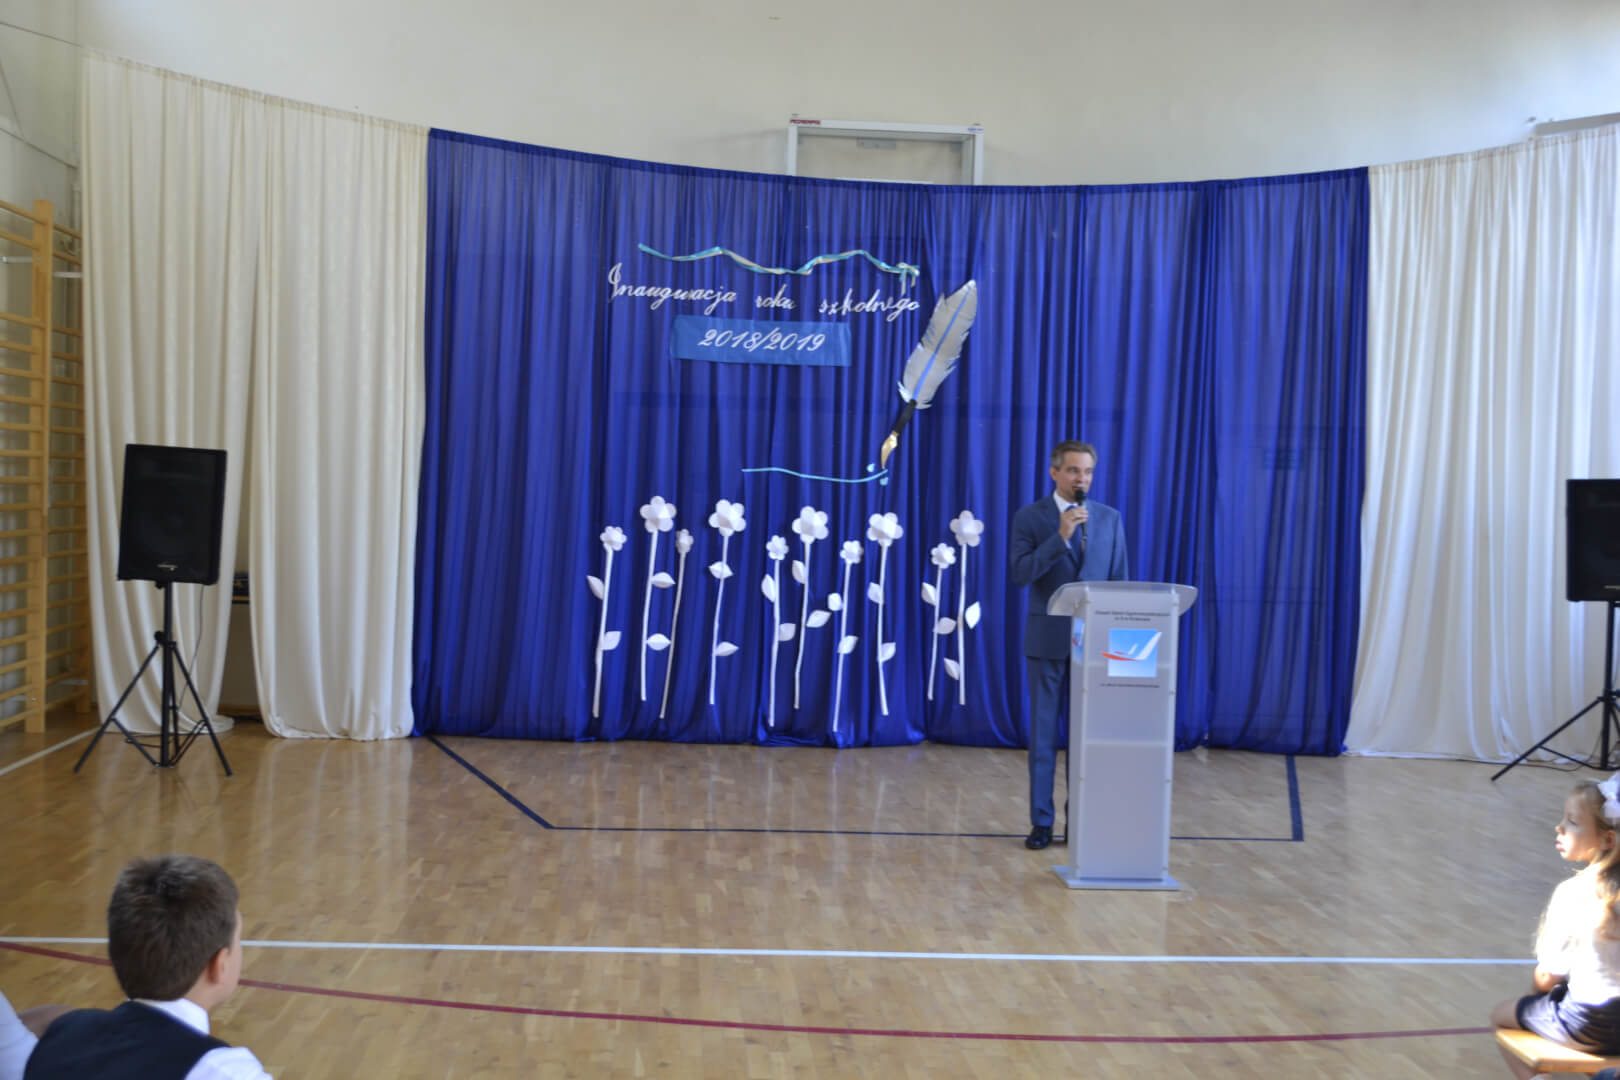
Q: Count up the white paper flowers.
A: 10